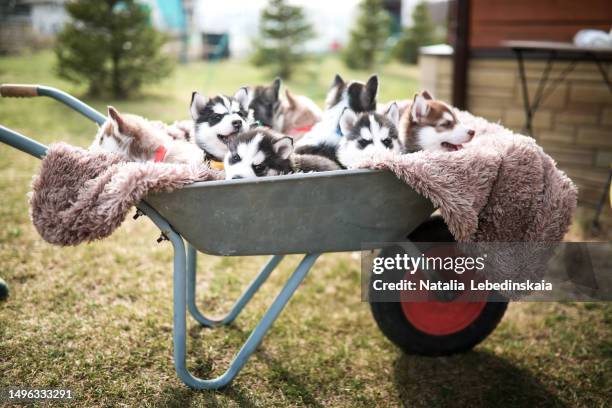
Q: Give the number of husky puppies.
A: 8